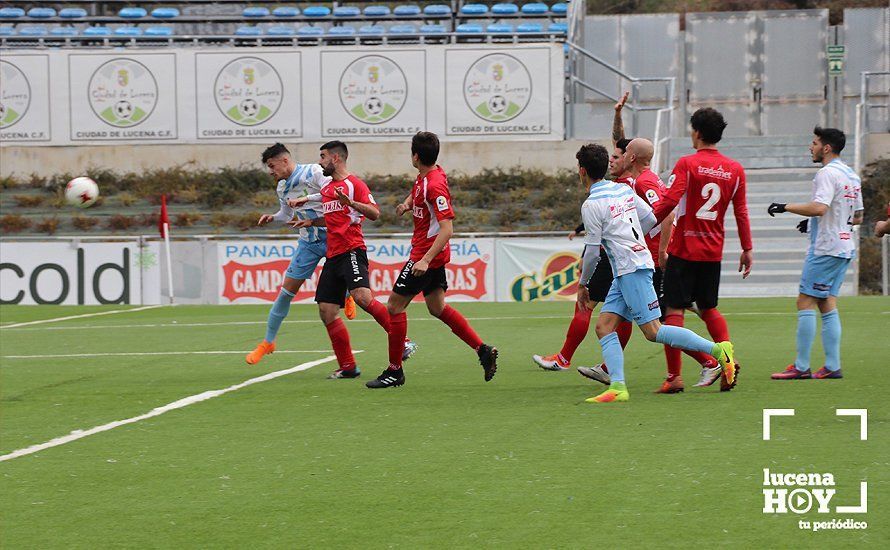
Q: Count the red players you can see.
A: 5